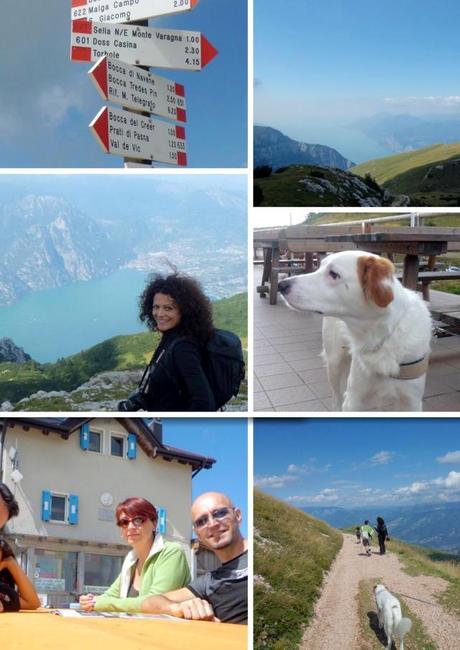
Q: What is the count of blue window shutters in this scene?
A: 5